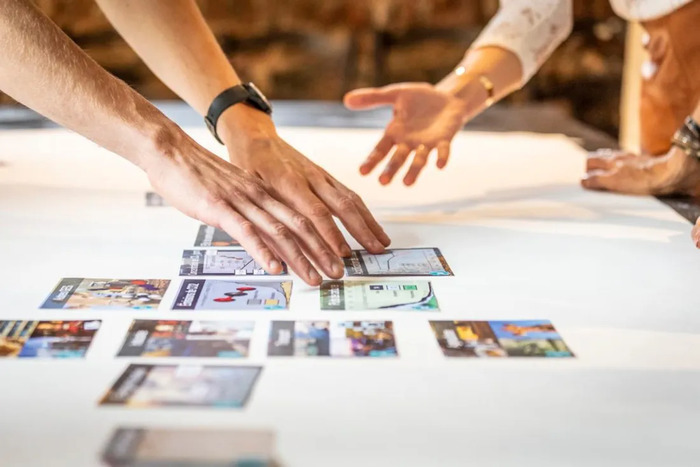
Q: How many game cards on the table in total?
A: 13